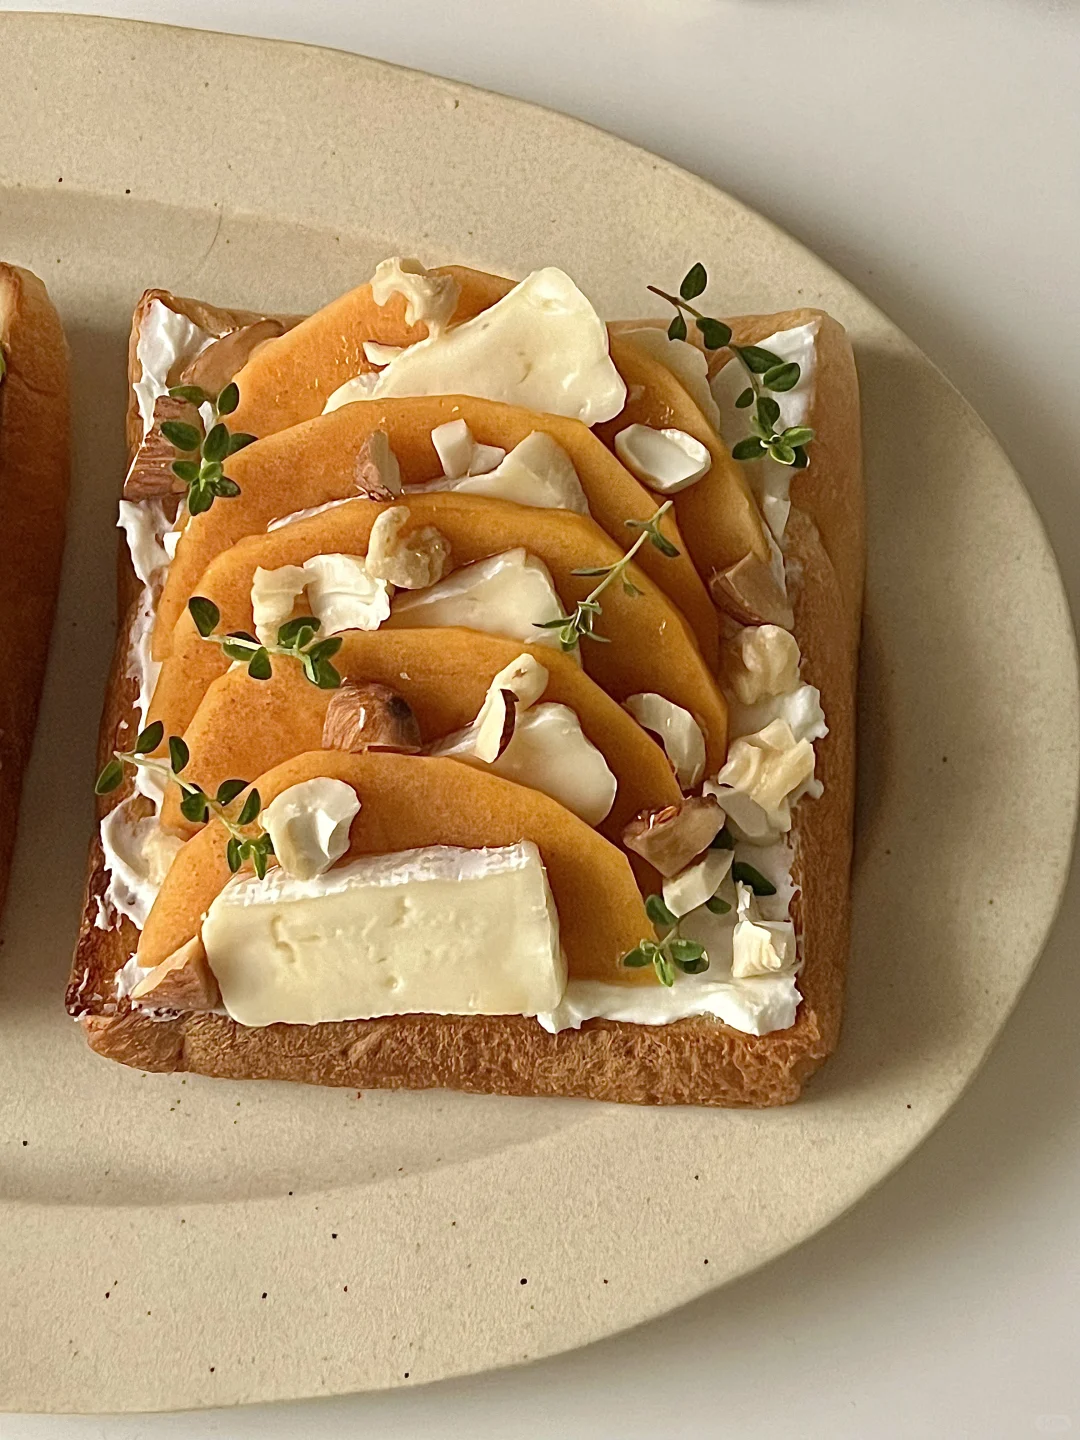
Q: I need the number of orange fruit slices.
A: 5